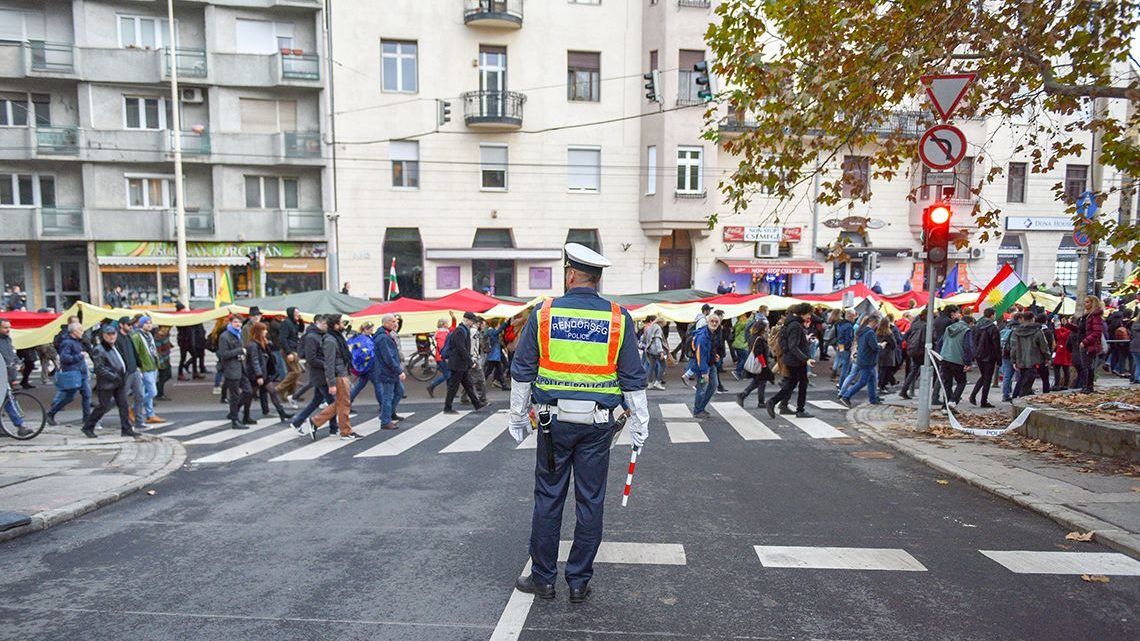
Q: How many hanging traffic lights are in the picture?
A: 3